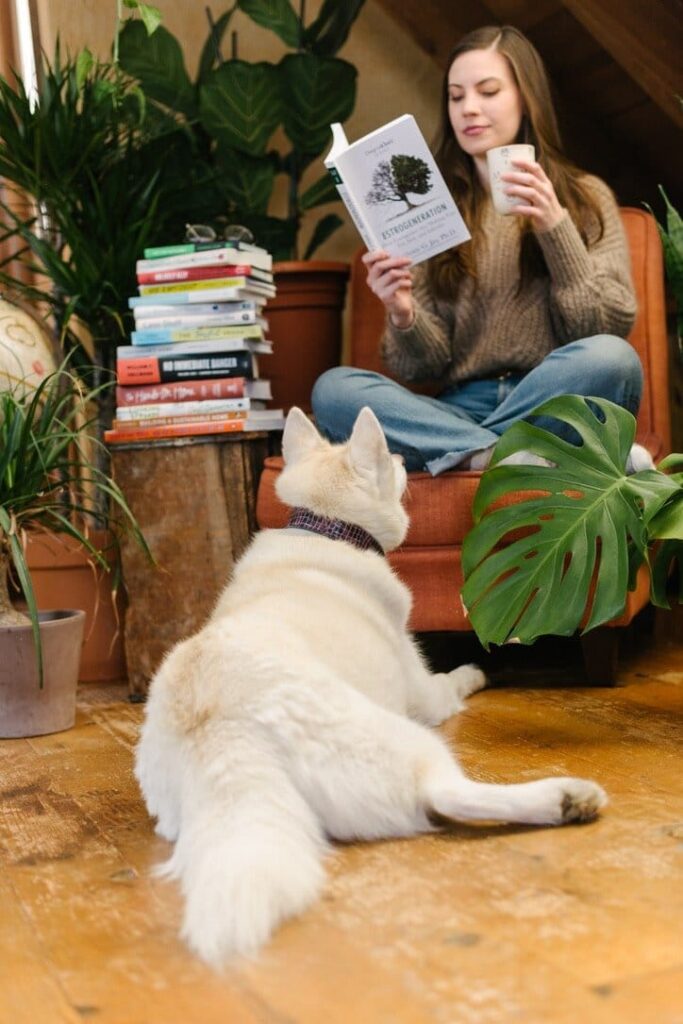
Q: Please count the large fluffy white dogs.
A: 1